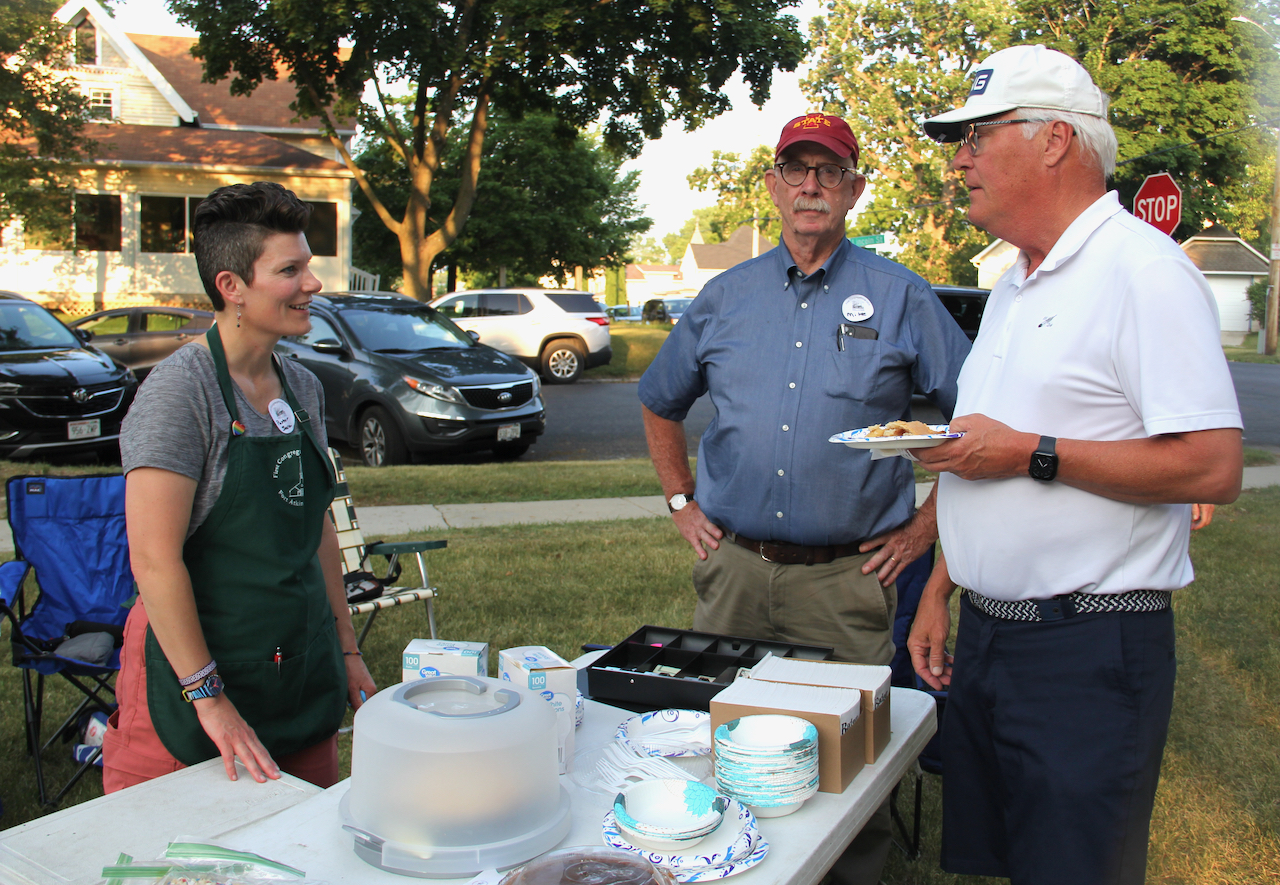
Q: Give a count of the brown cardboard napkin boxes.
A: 2